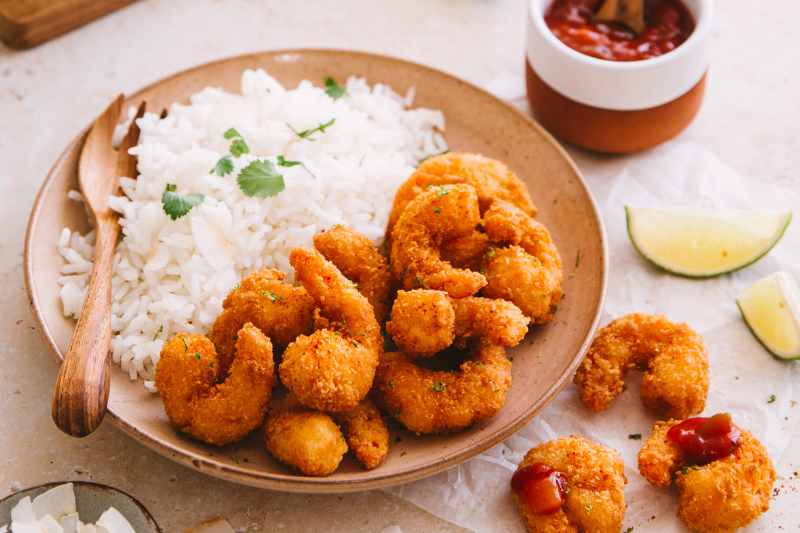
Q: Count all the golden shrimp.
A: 13